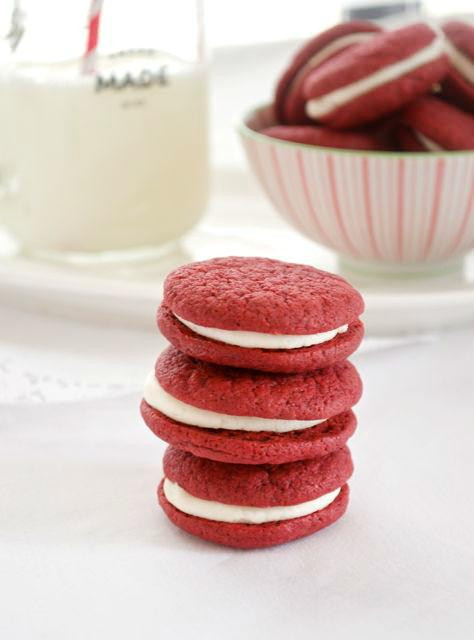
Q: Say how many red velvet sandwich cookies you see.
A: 8